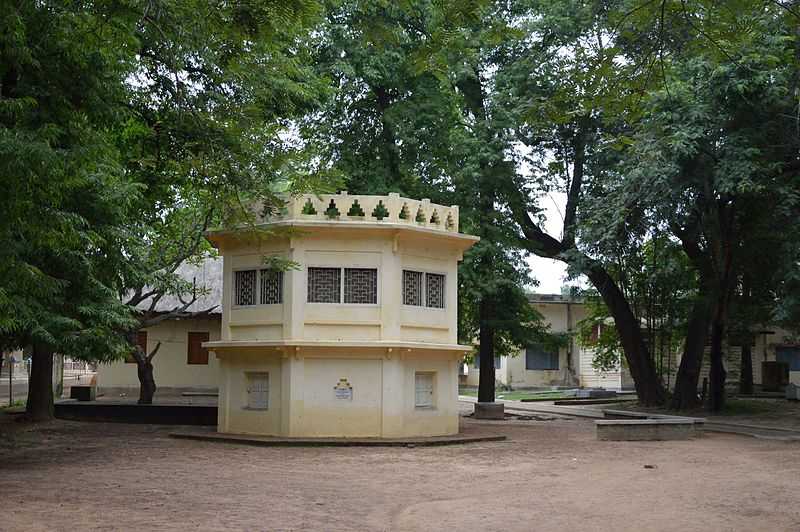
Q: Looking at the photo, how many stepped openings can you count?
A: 8